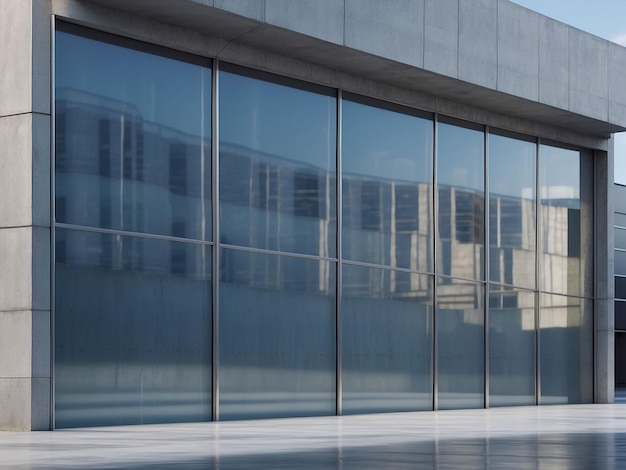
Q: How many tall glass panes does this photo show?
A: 6